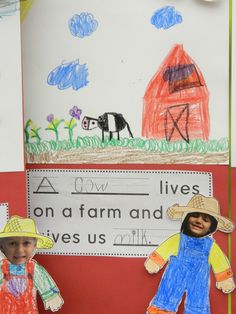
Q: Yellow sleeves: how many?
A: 2